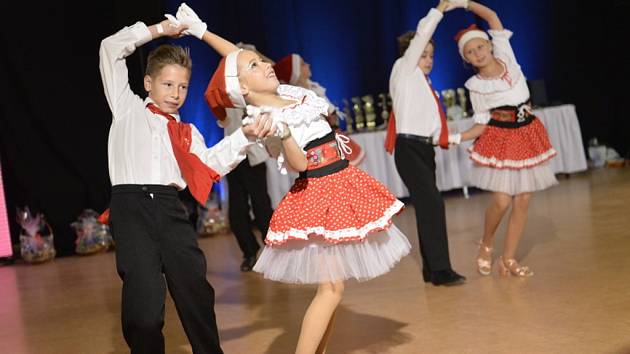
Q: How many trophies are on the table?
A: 6